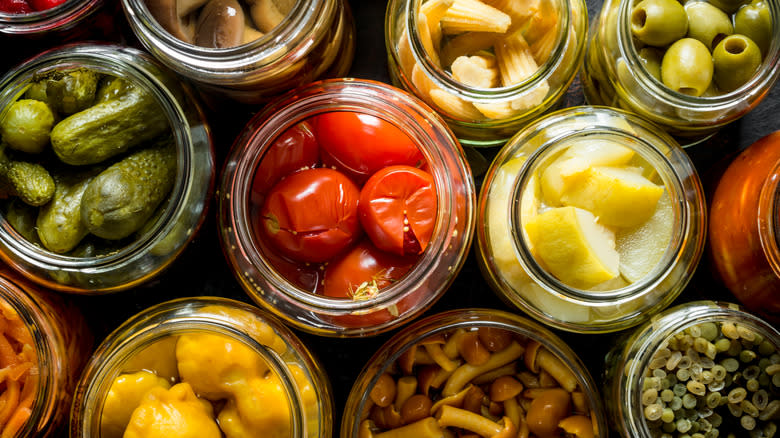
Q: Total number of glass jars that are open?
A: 12